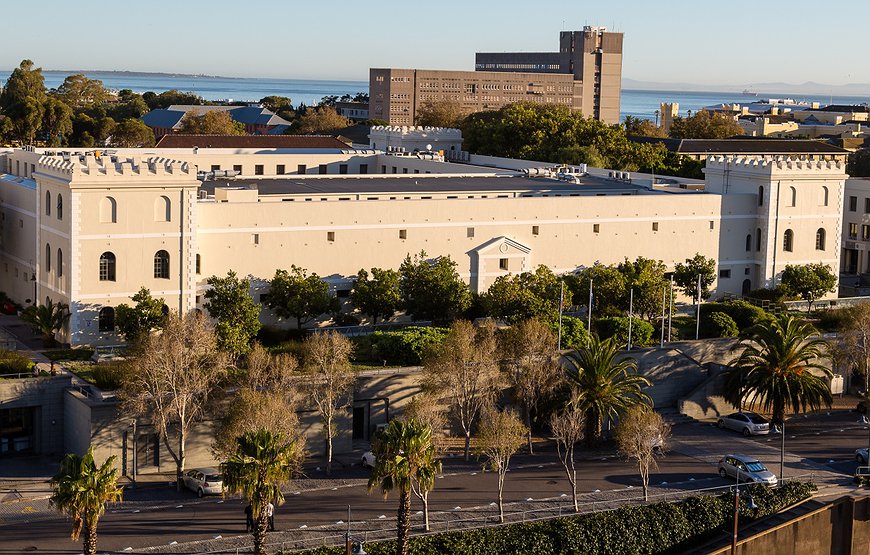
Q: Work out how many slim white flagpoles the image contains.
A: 6